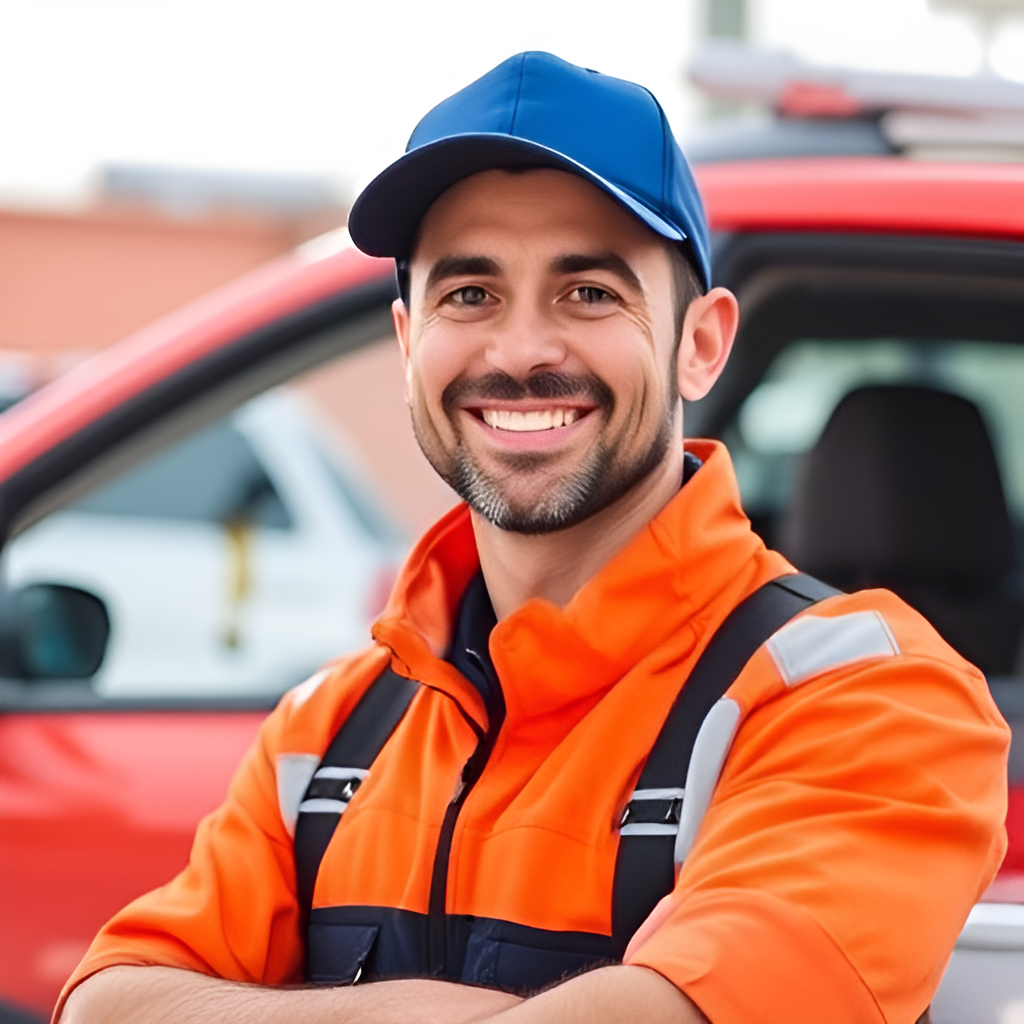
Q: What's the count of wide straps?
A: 2